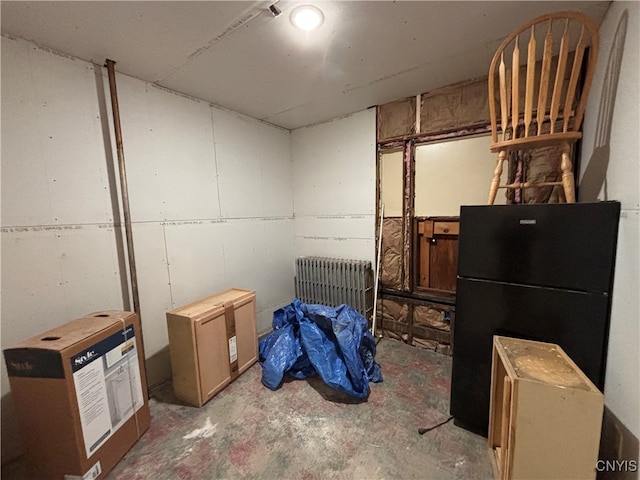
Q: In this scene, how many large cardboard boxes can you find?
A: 1